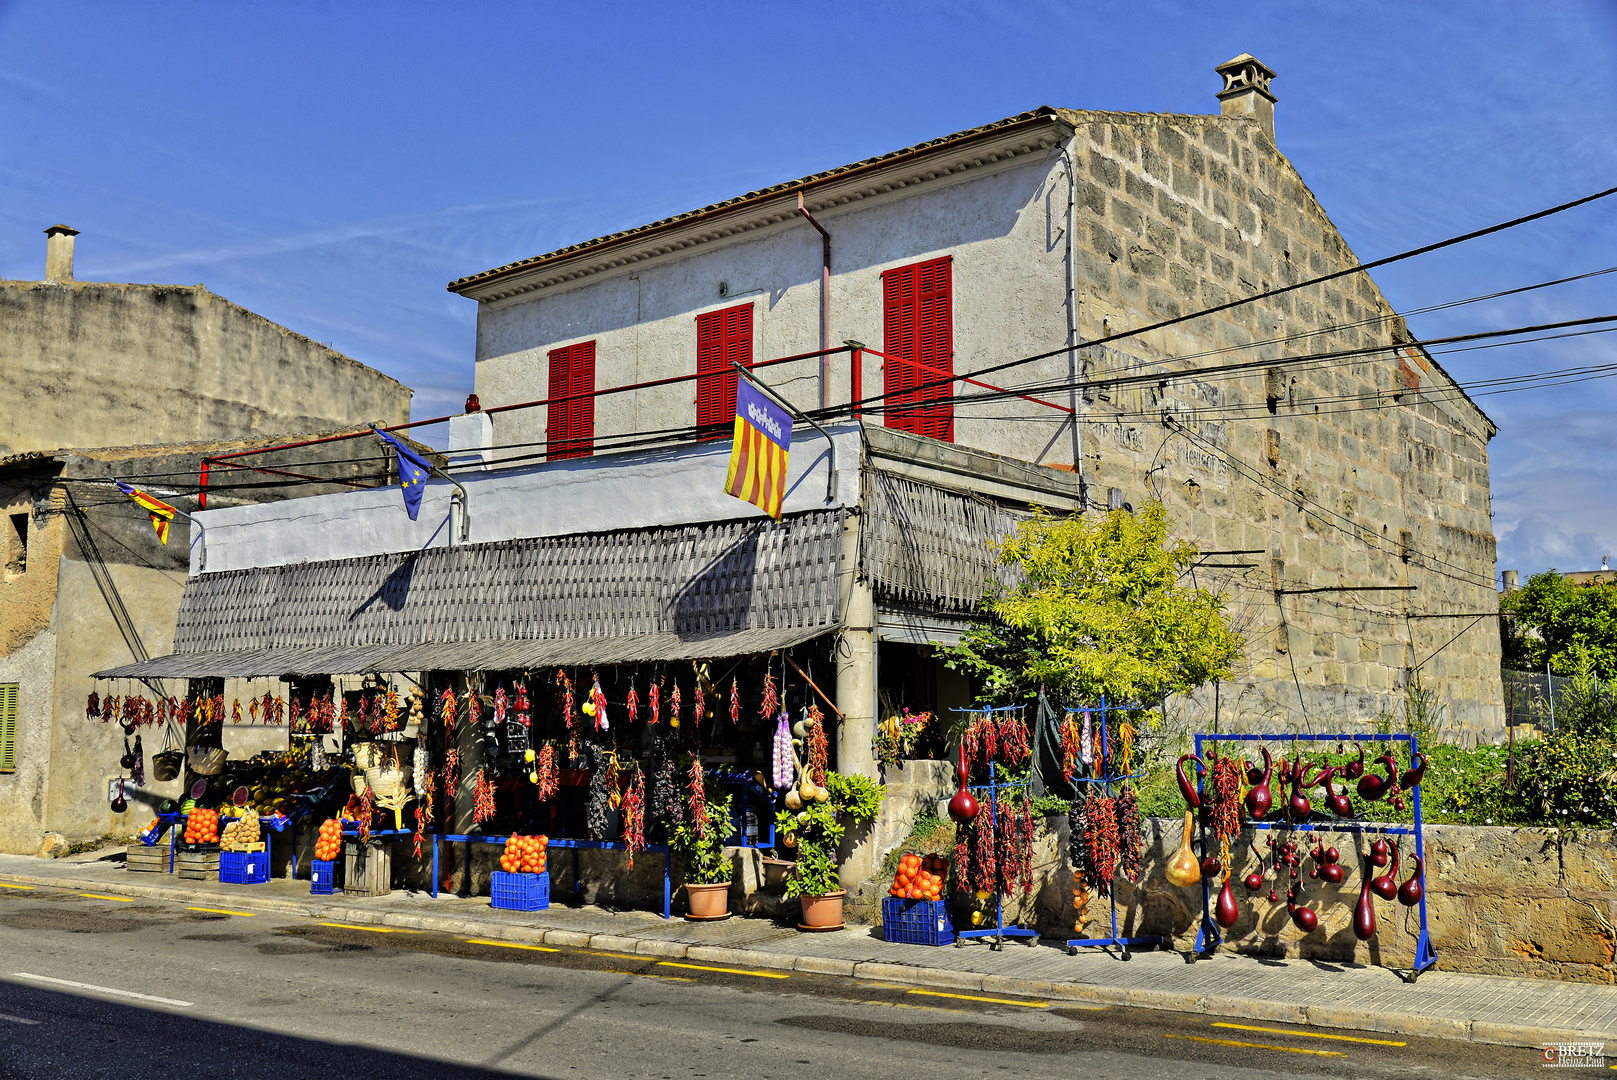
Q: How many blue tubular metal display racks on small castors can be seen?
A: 3